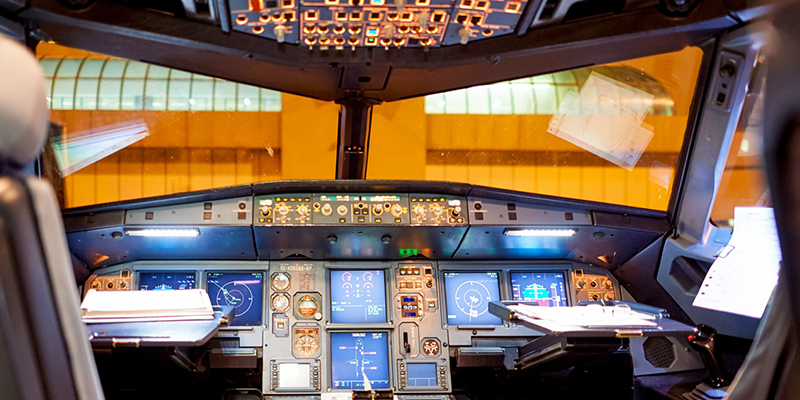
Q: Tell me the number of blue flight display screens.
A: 6